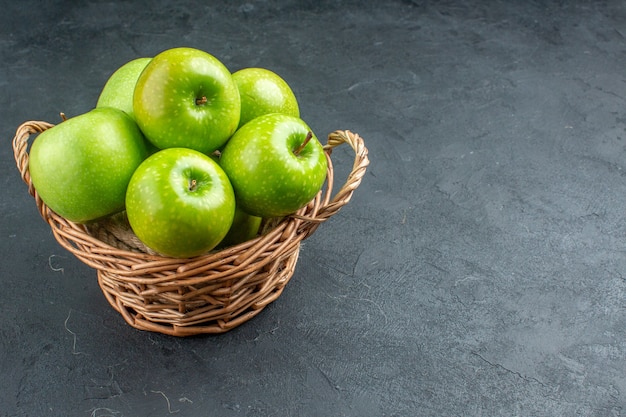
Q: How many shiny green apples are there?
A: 7